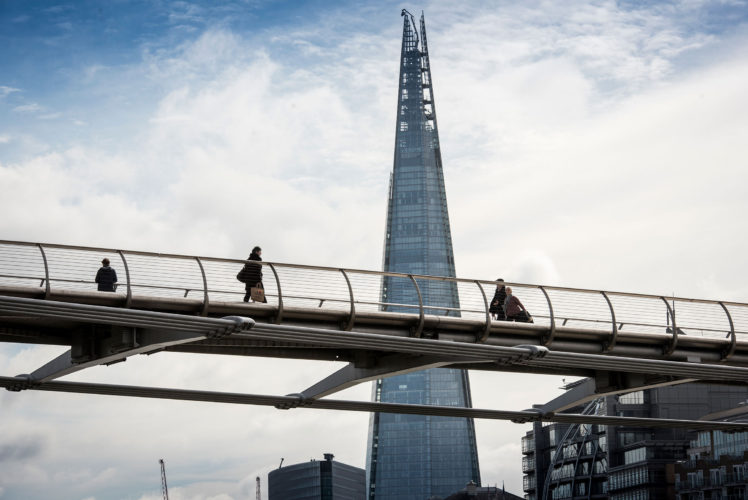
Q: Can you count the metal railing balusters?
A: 11